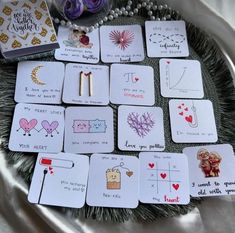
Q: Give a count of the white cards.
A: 15